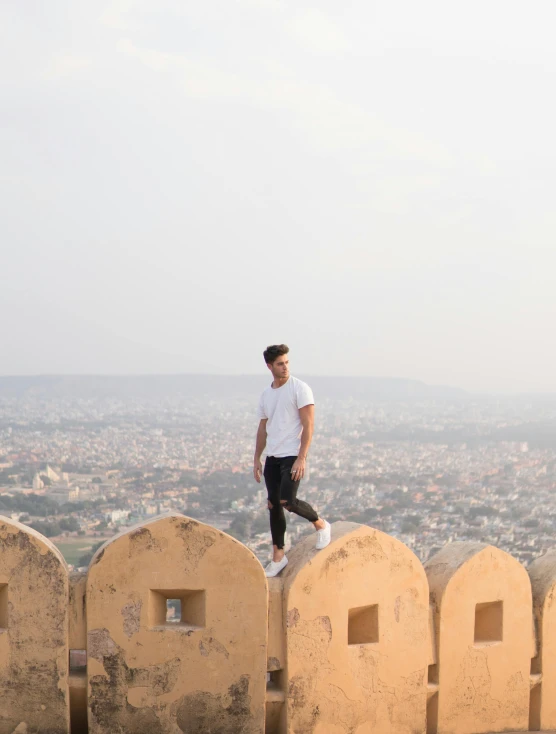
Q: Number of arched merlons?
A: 5